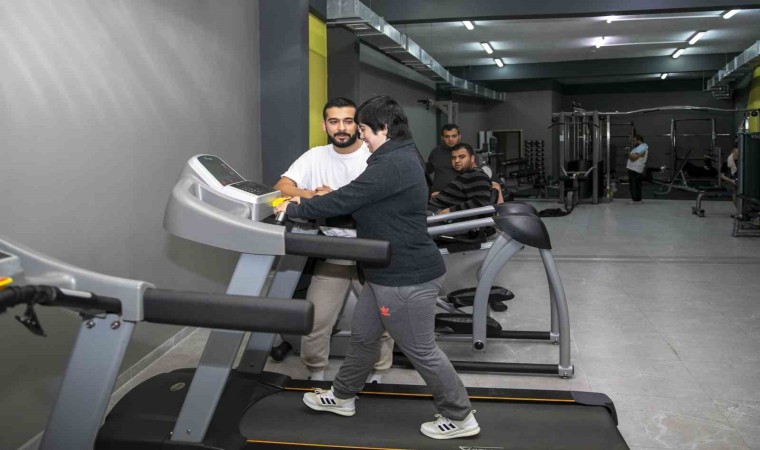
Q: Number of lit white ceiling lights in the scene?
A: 9